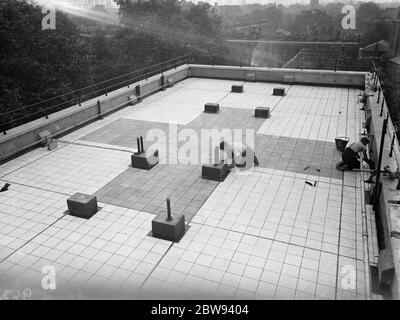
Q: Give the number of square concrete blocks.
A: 8